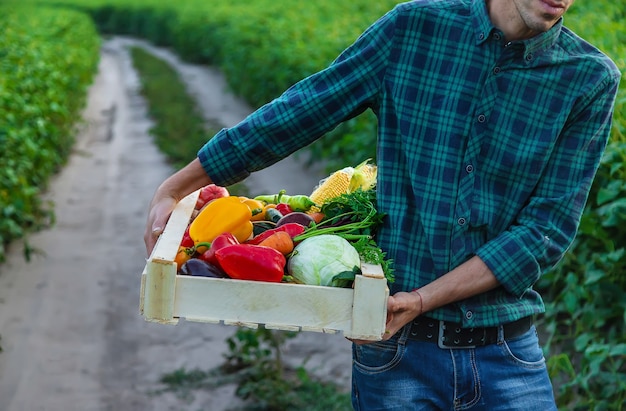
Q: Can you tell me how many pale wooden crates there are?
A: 1